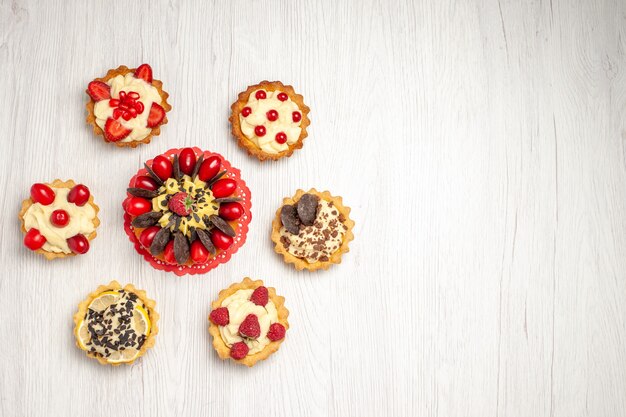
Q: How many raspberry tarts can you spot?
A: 1